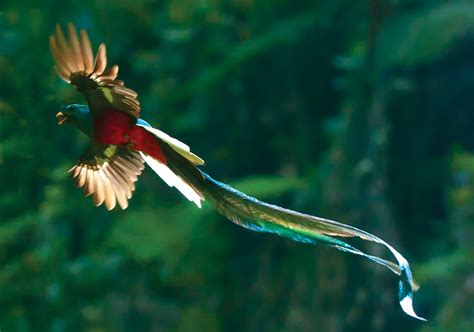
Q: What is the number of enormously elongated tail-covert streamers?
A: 2